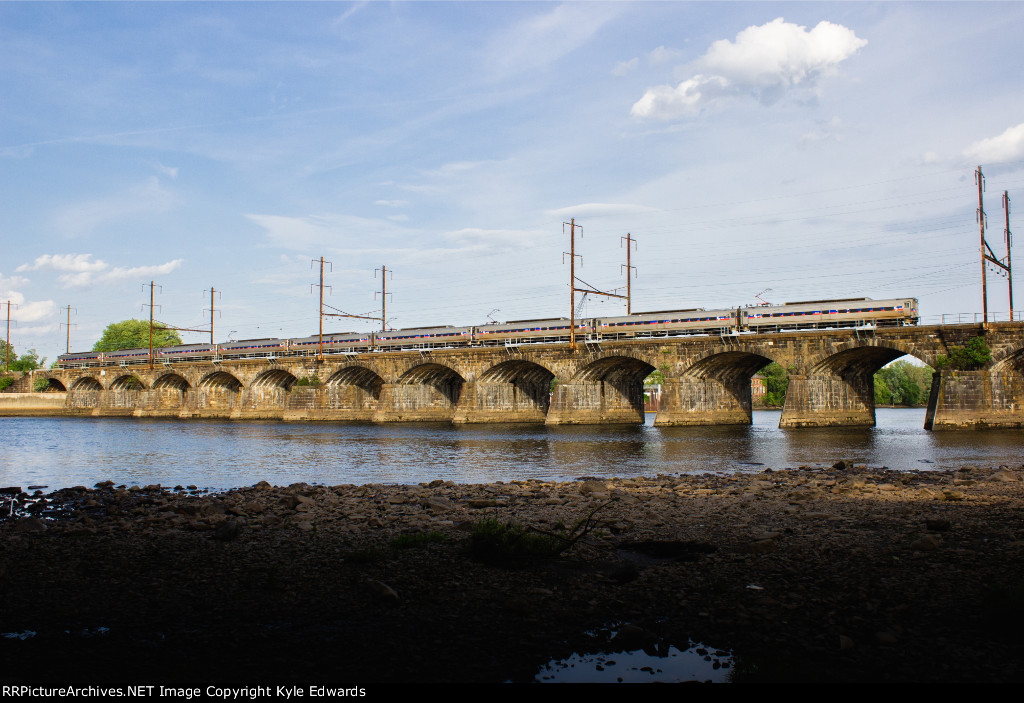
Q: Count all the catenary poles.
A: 10